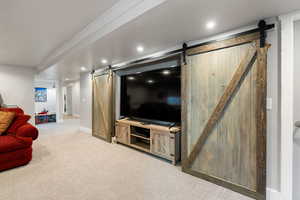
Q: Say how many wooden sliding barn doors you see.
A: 2